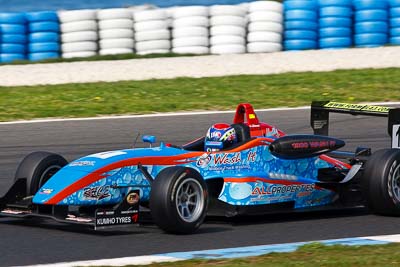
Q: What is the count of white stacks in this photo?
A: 6